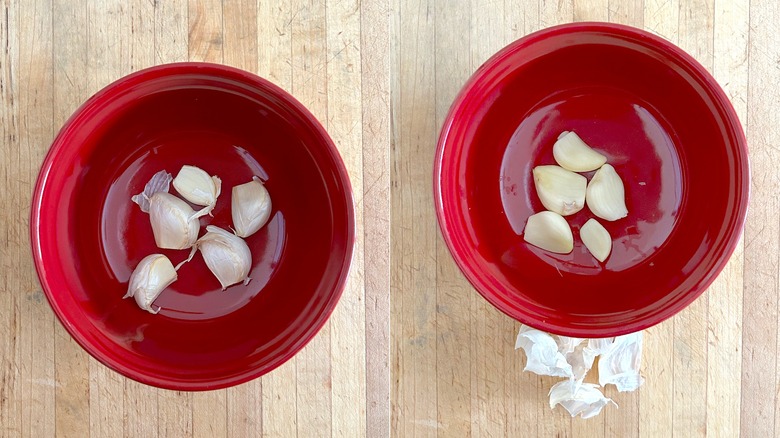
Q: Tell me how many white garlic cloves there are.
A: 10